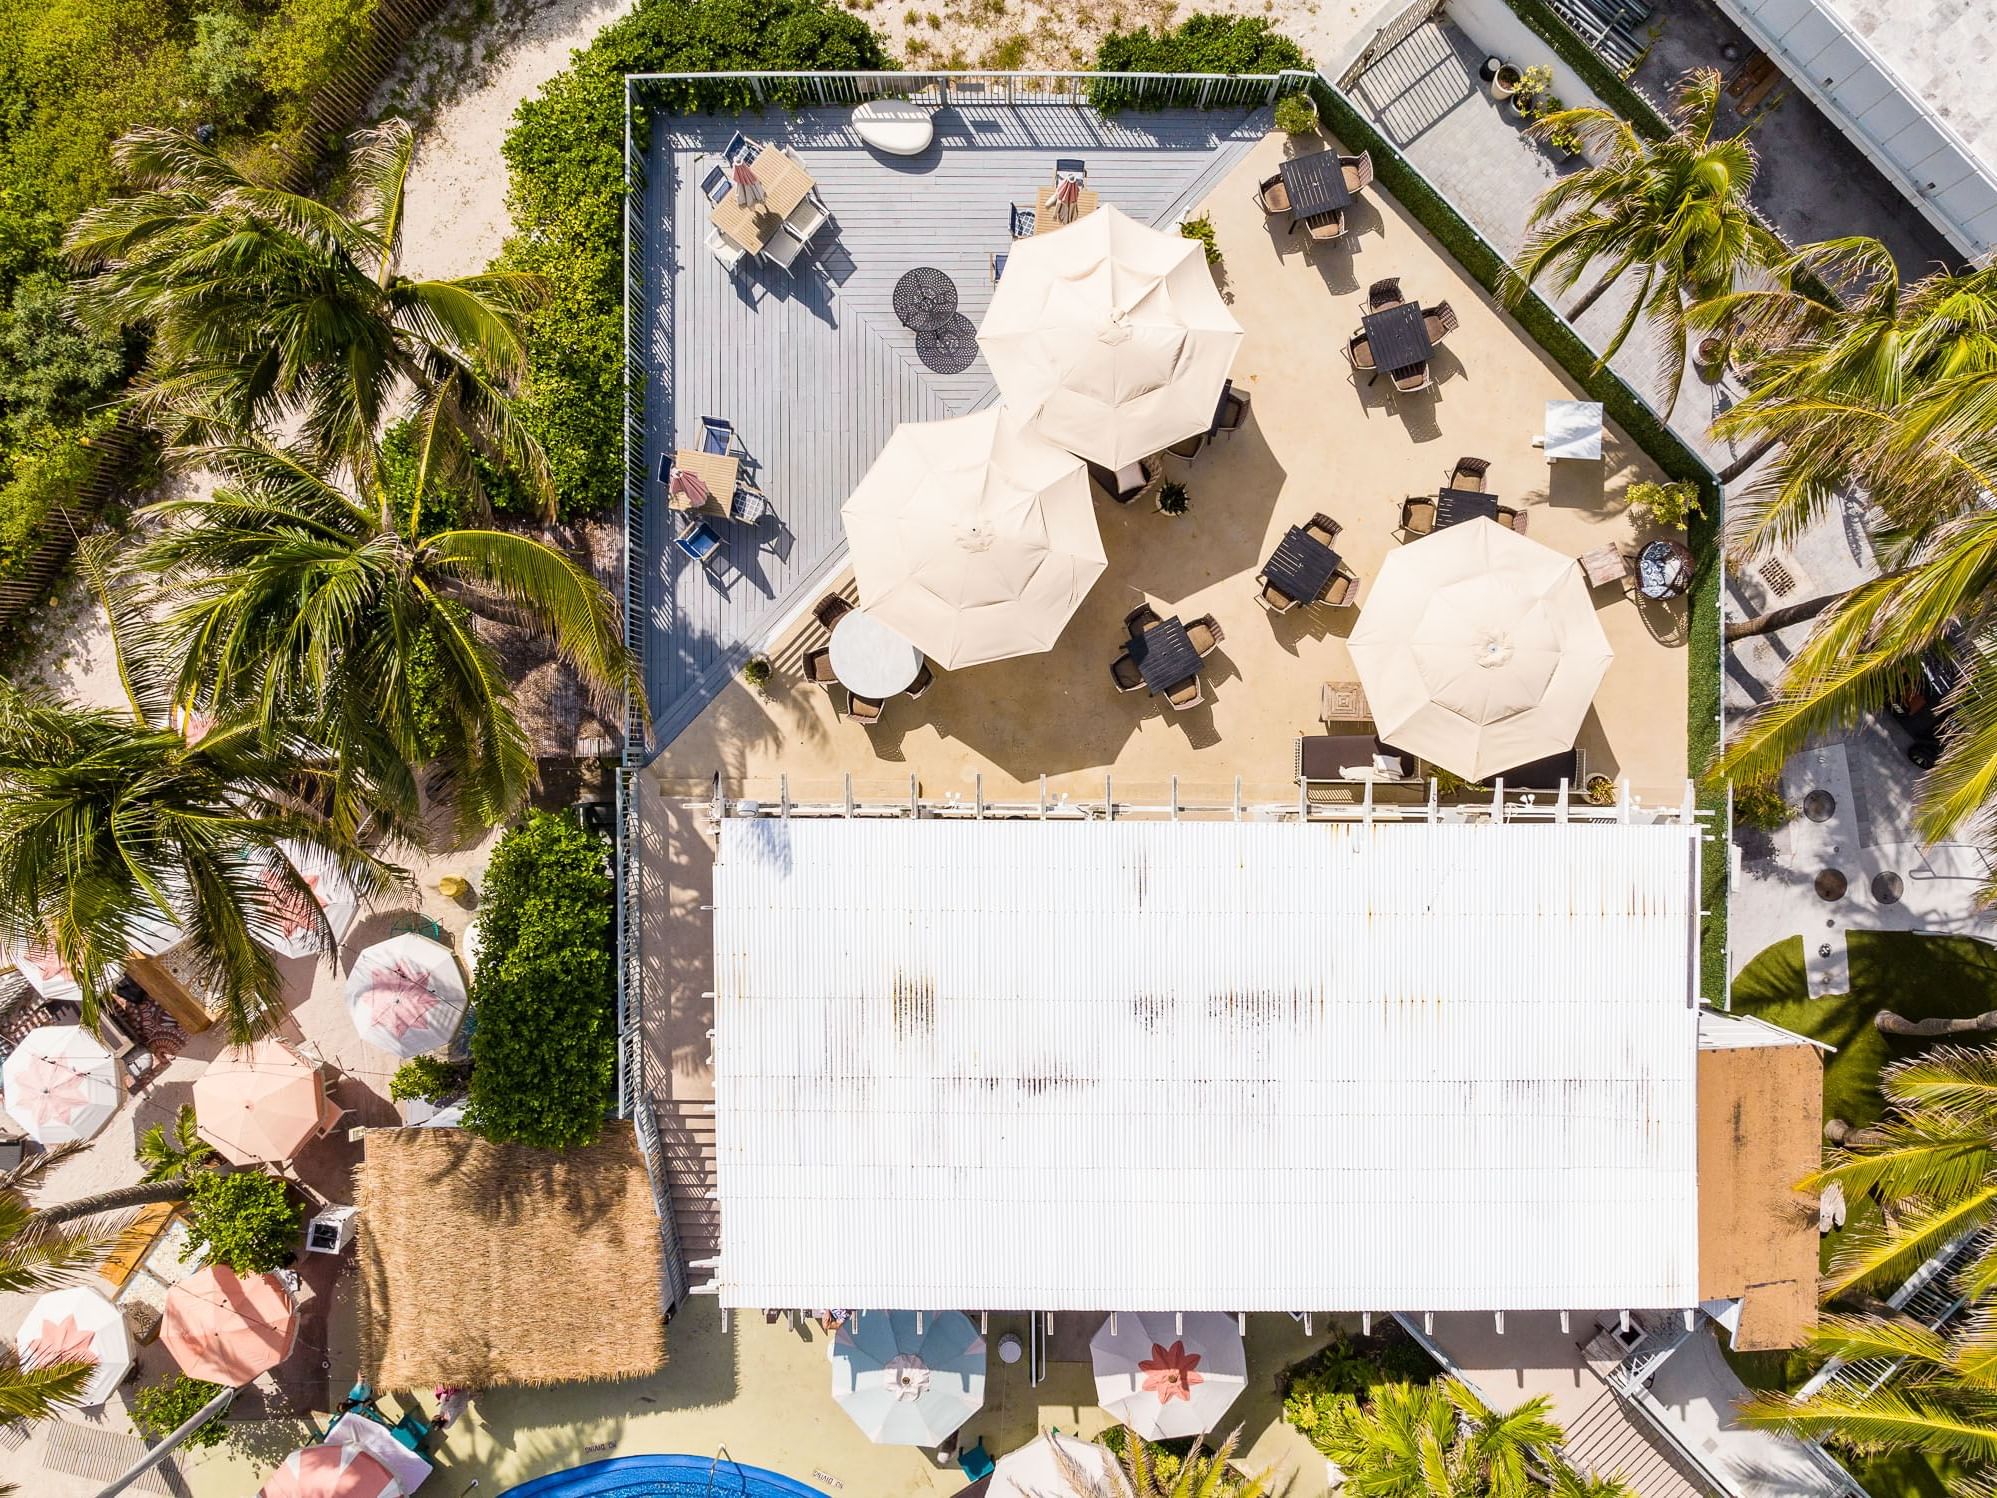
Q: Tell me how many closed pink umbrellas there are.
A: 3